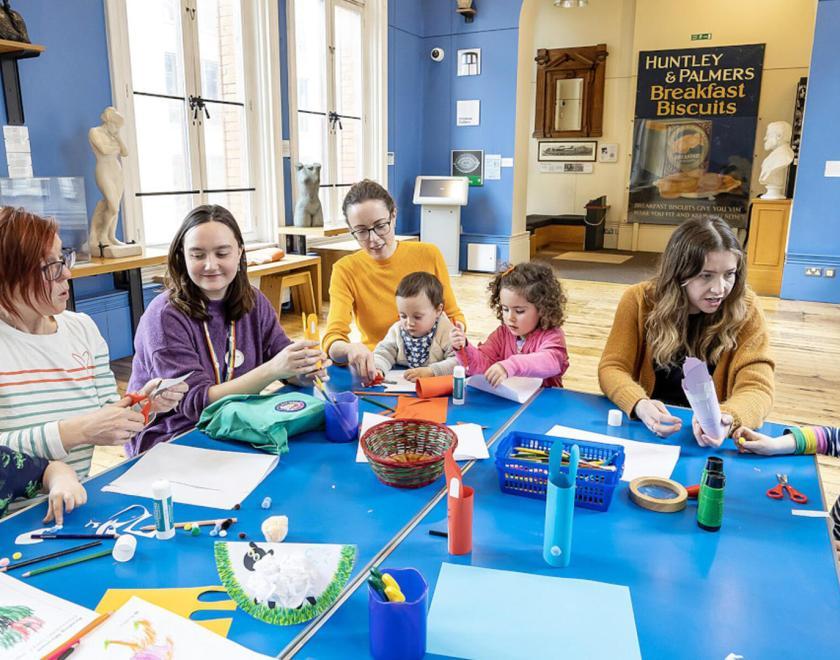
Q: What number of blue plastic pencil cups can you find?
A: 2